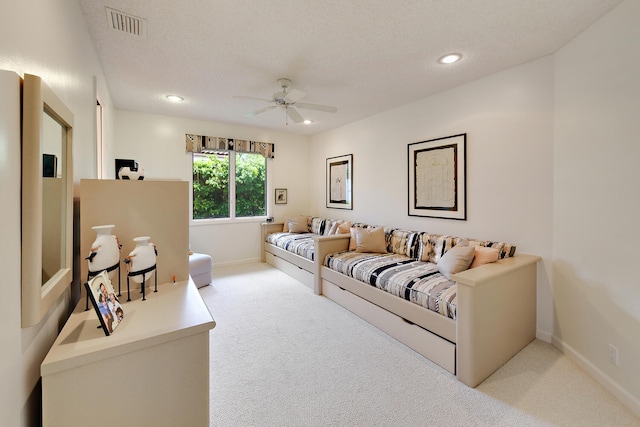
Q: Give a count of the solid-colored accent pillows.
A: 8